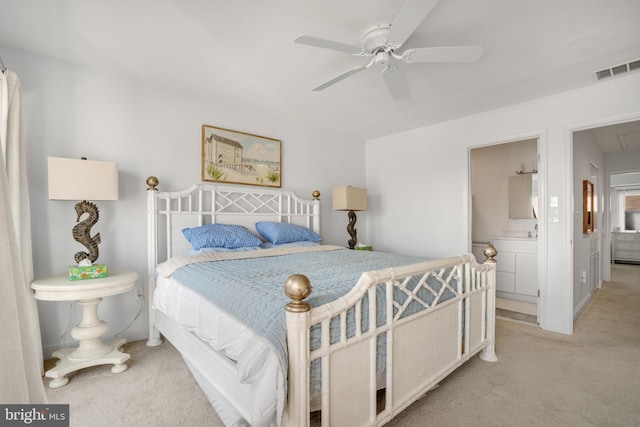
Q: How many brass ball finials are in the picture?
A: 4